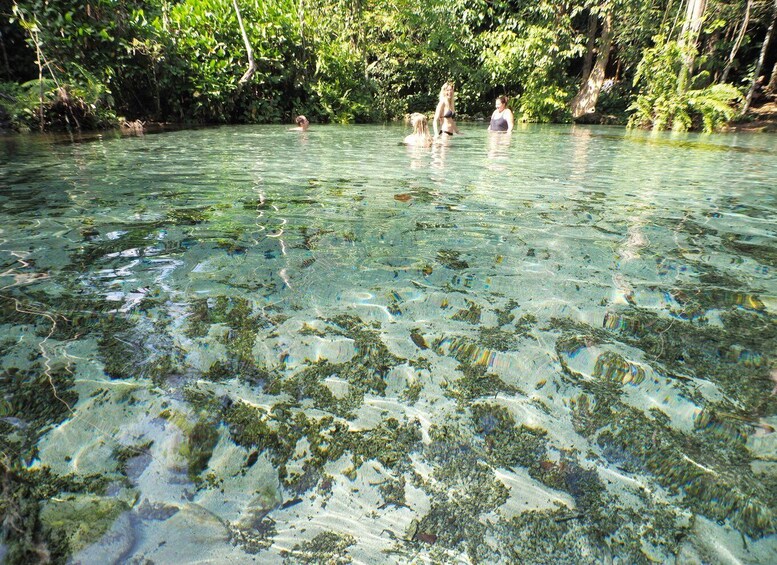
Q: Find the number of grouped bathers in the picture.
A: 3